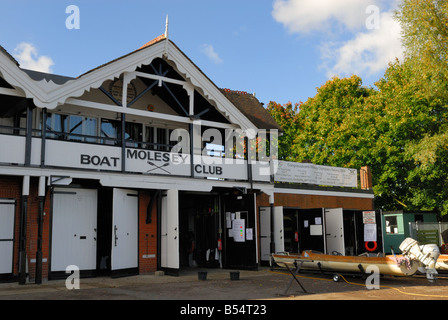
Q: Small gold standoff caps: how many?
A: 0